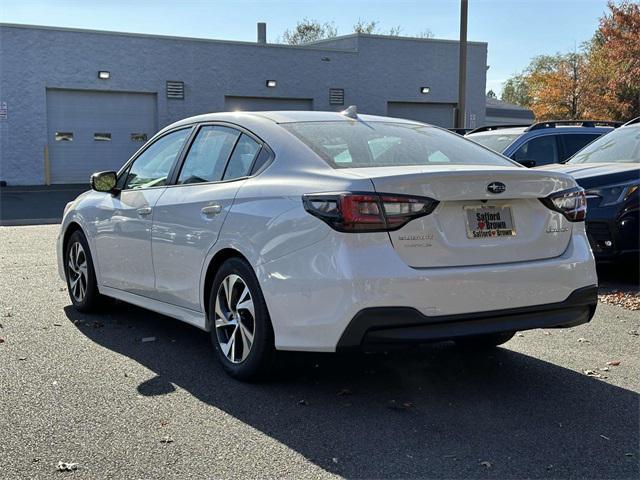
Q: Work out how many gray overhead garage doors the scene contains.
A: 3